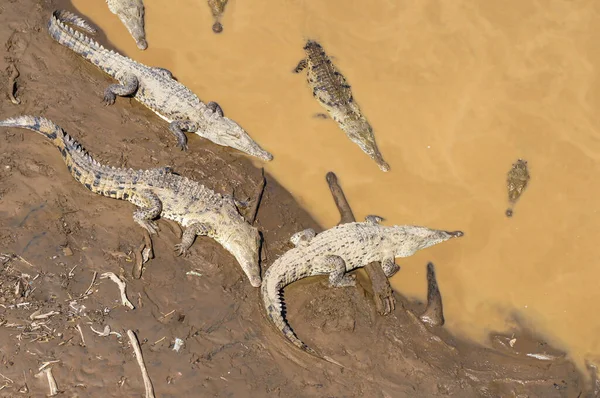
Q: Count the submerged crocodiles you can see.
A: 3